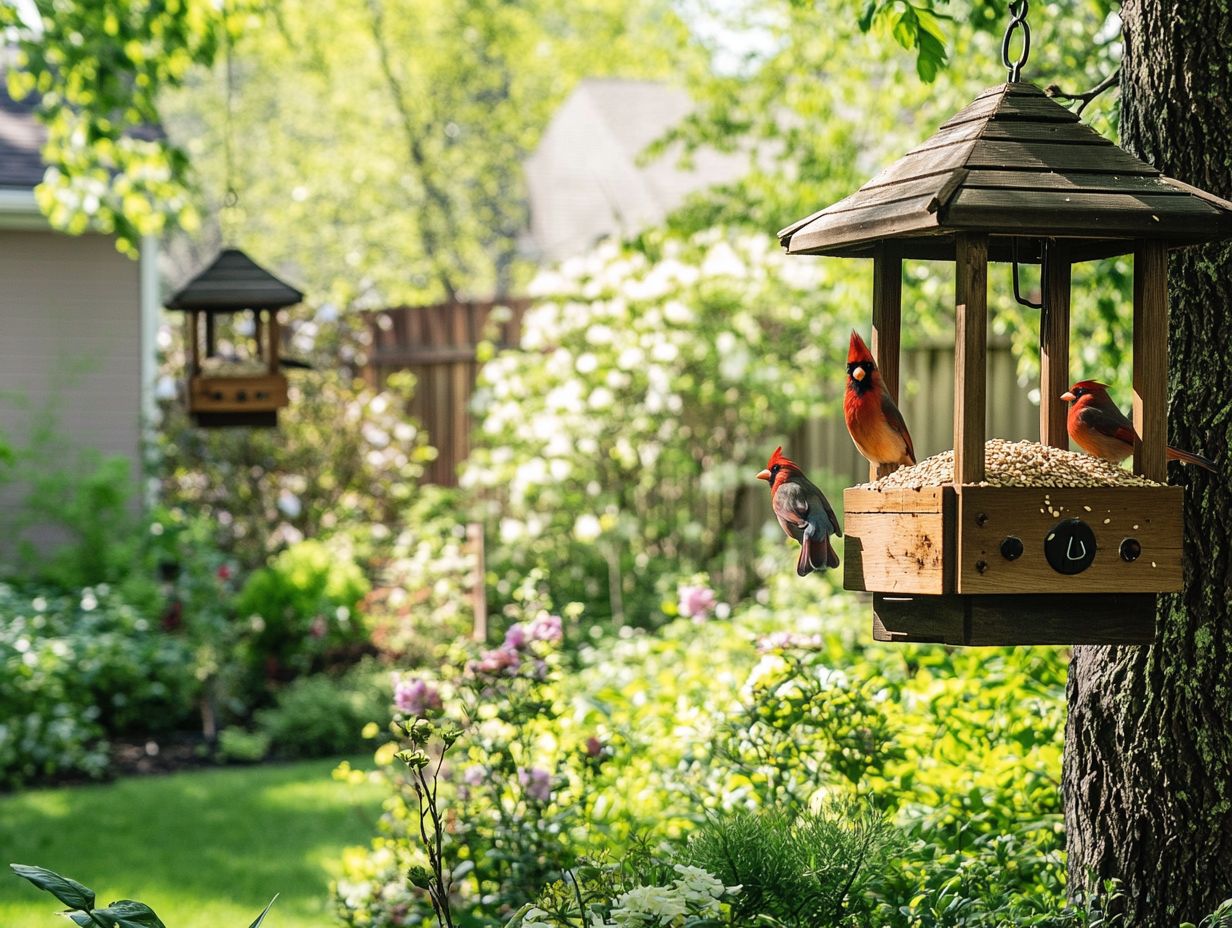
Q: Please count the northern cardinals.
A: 3